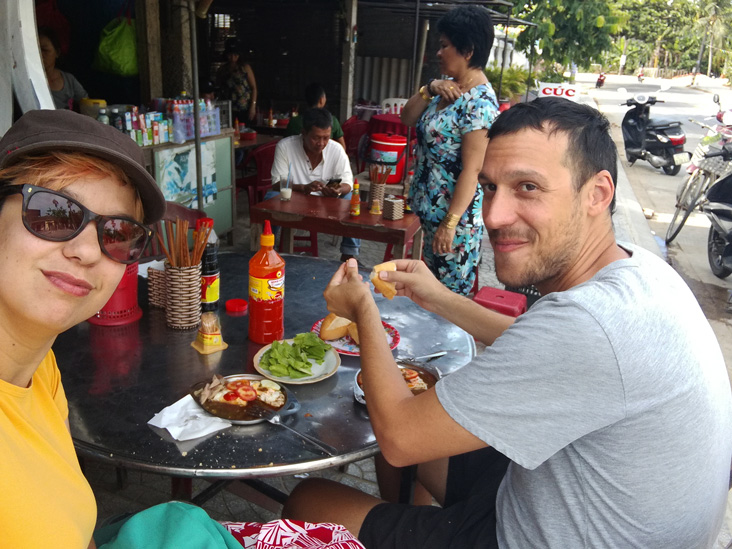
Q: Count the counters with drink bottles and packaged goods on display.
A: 1